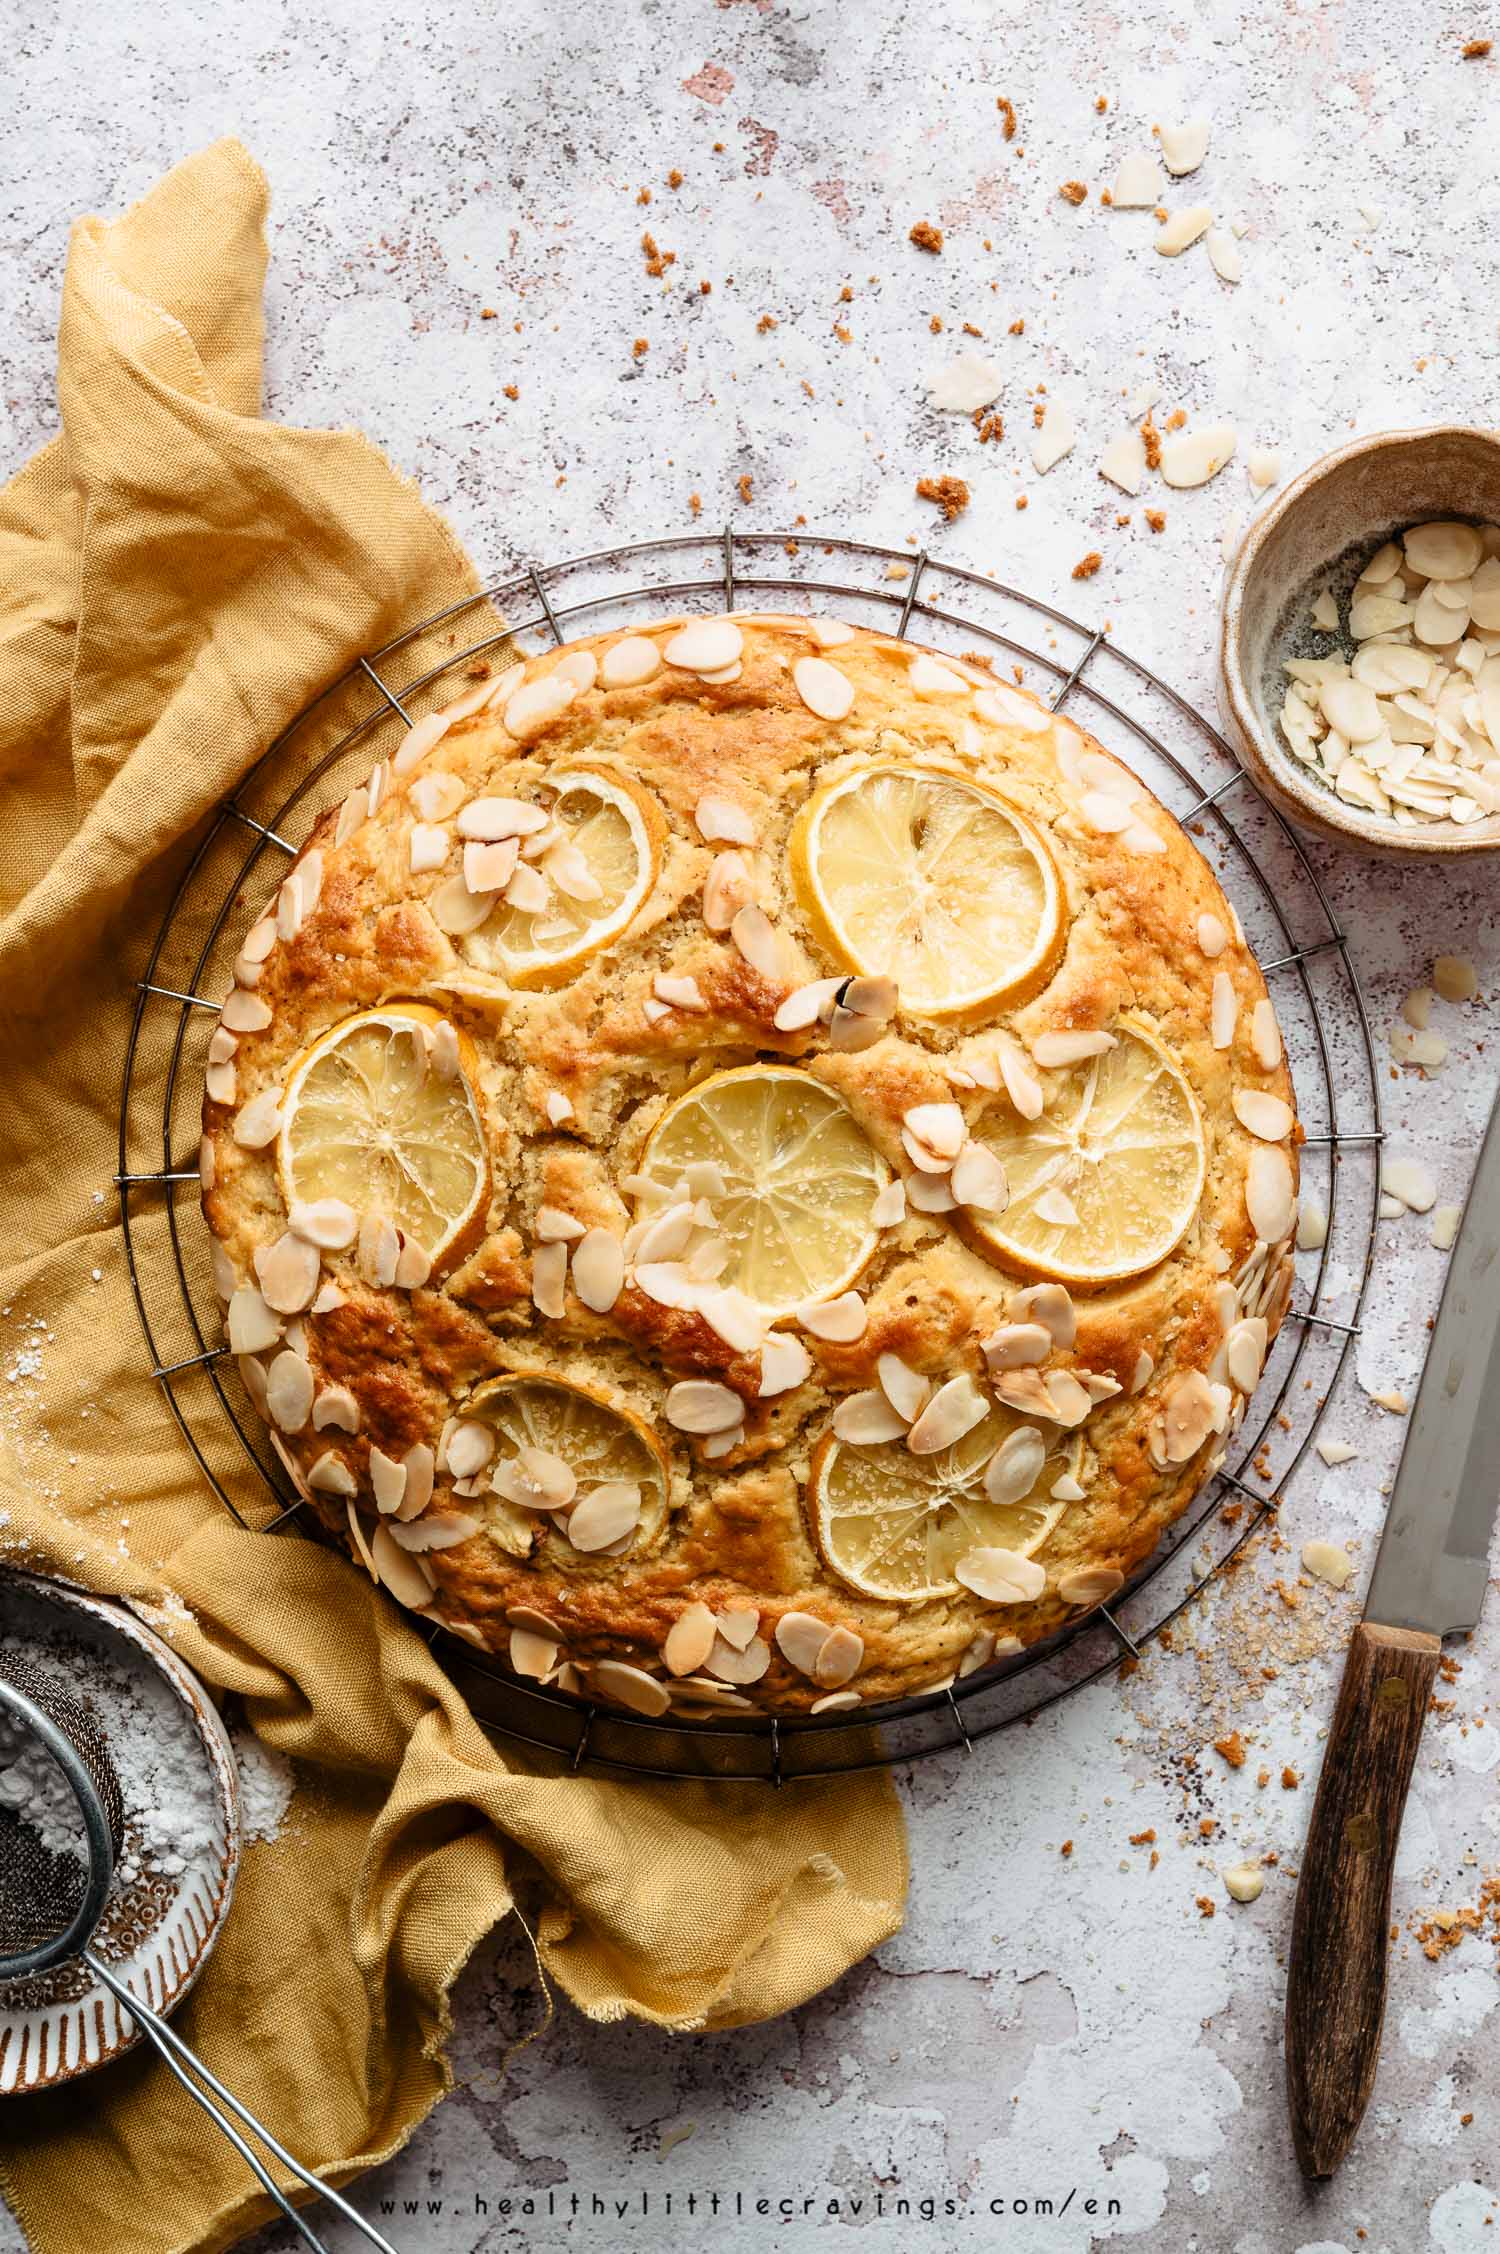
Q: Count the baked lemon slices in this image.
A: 7